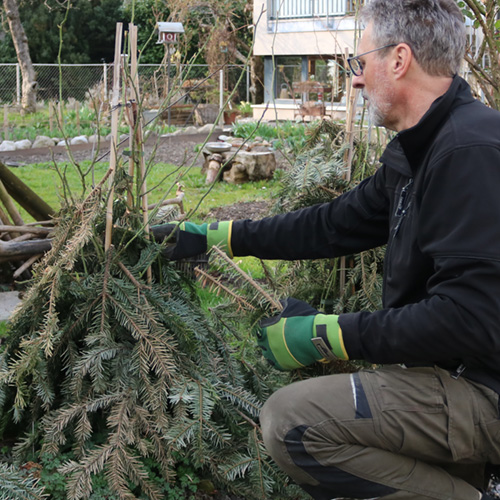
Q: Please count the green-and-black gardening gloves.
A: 2